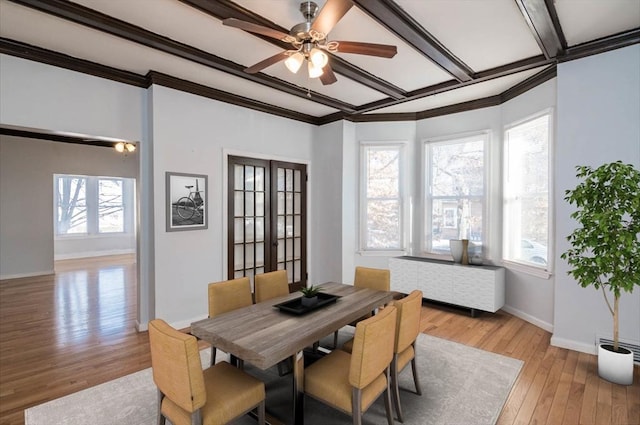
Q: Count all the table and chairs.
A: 7